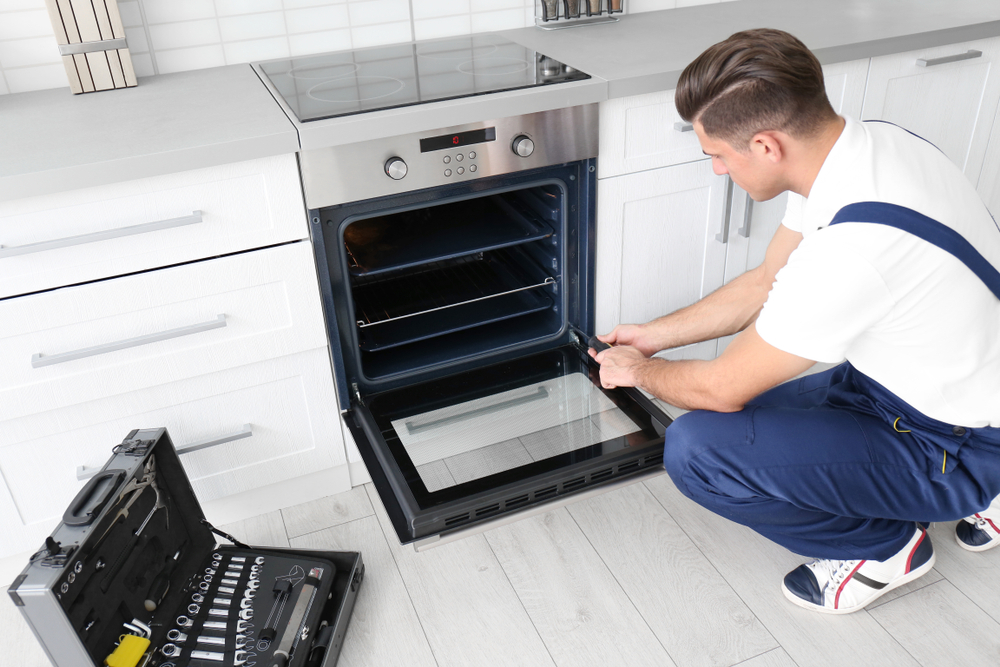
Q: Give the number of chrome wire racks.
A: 1